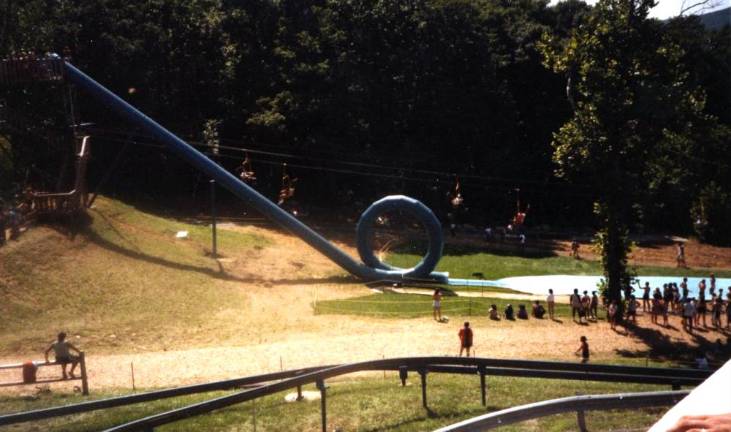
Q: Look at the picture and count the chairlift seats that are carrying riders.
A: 4